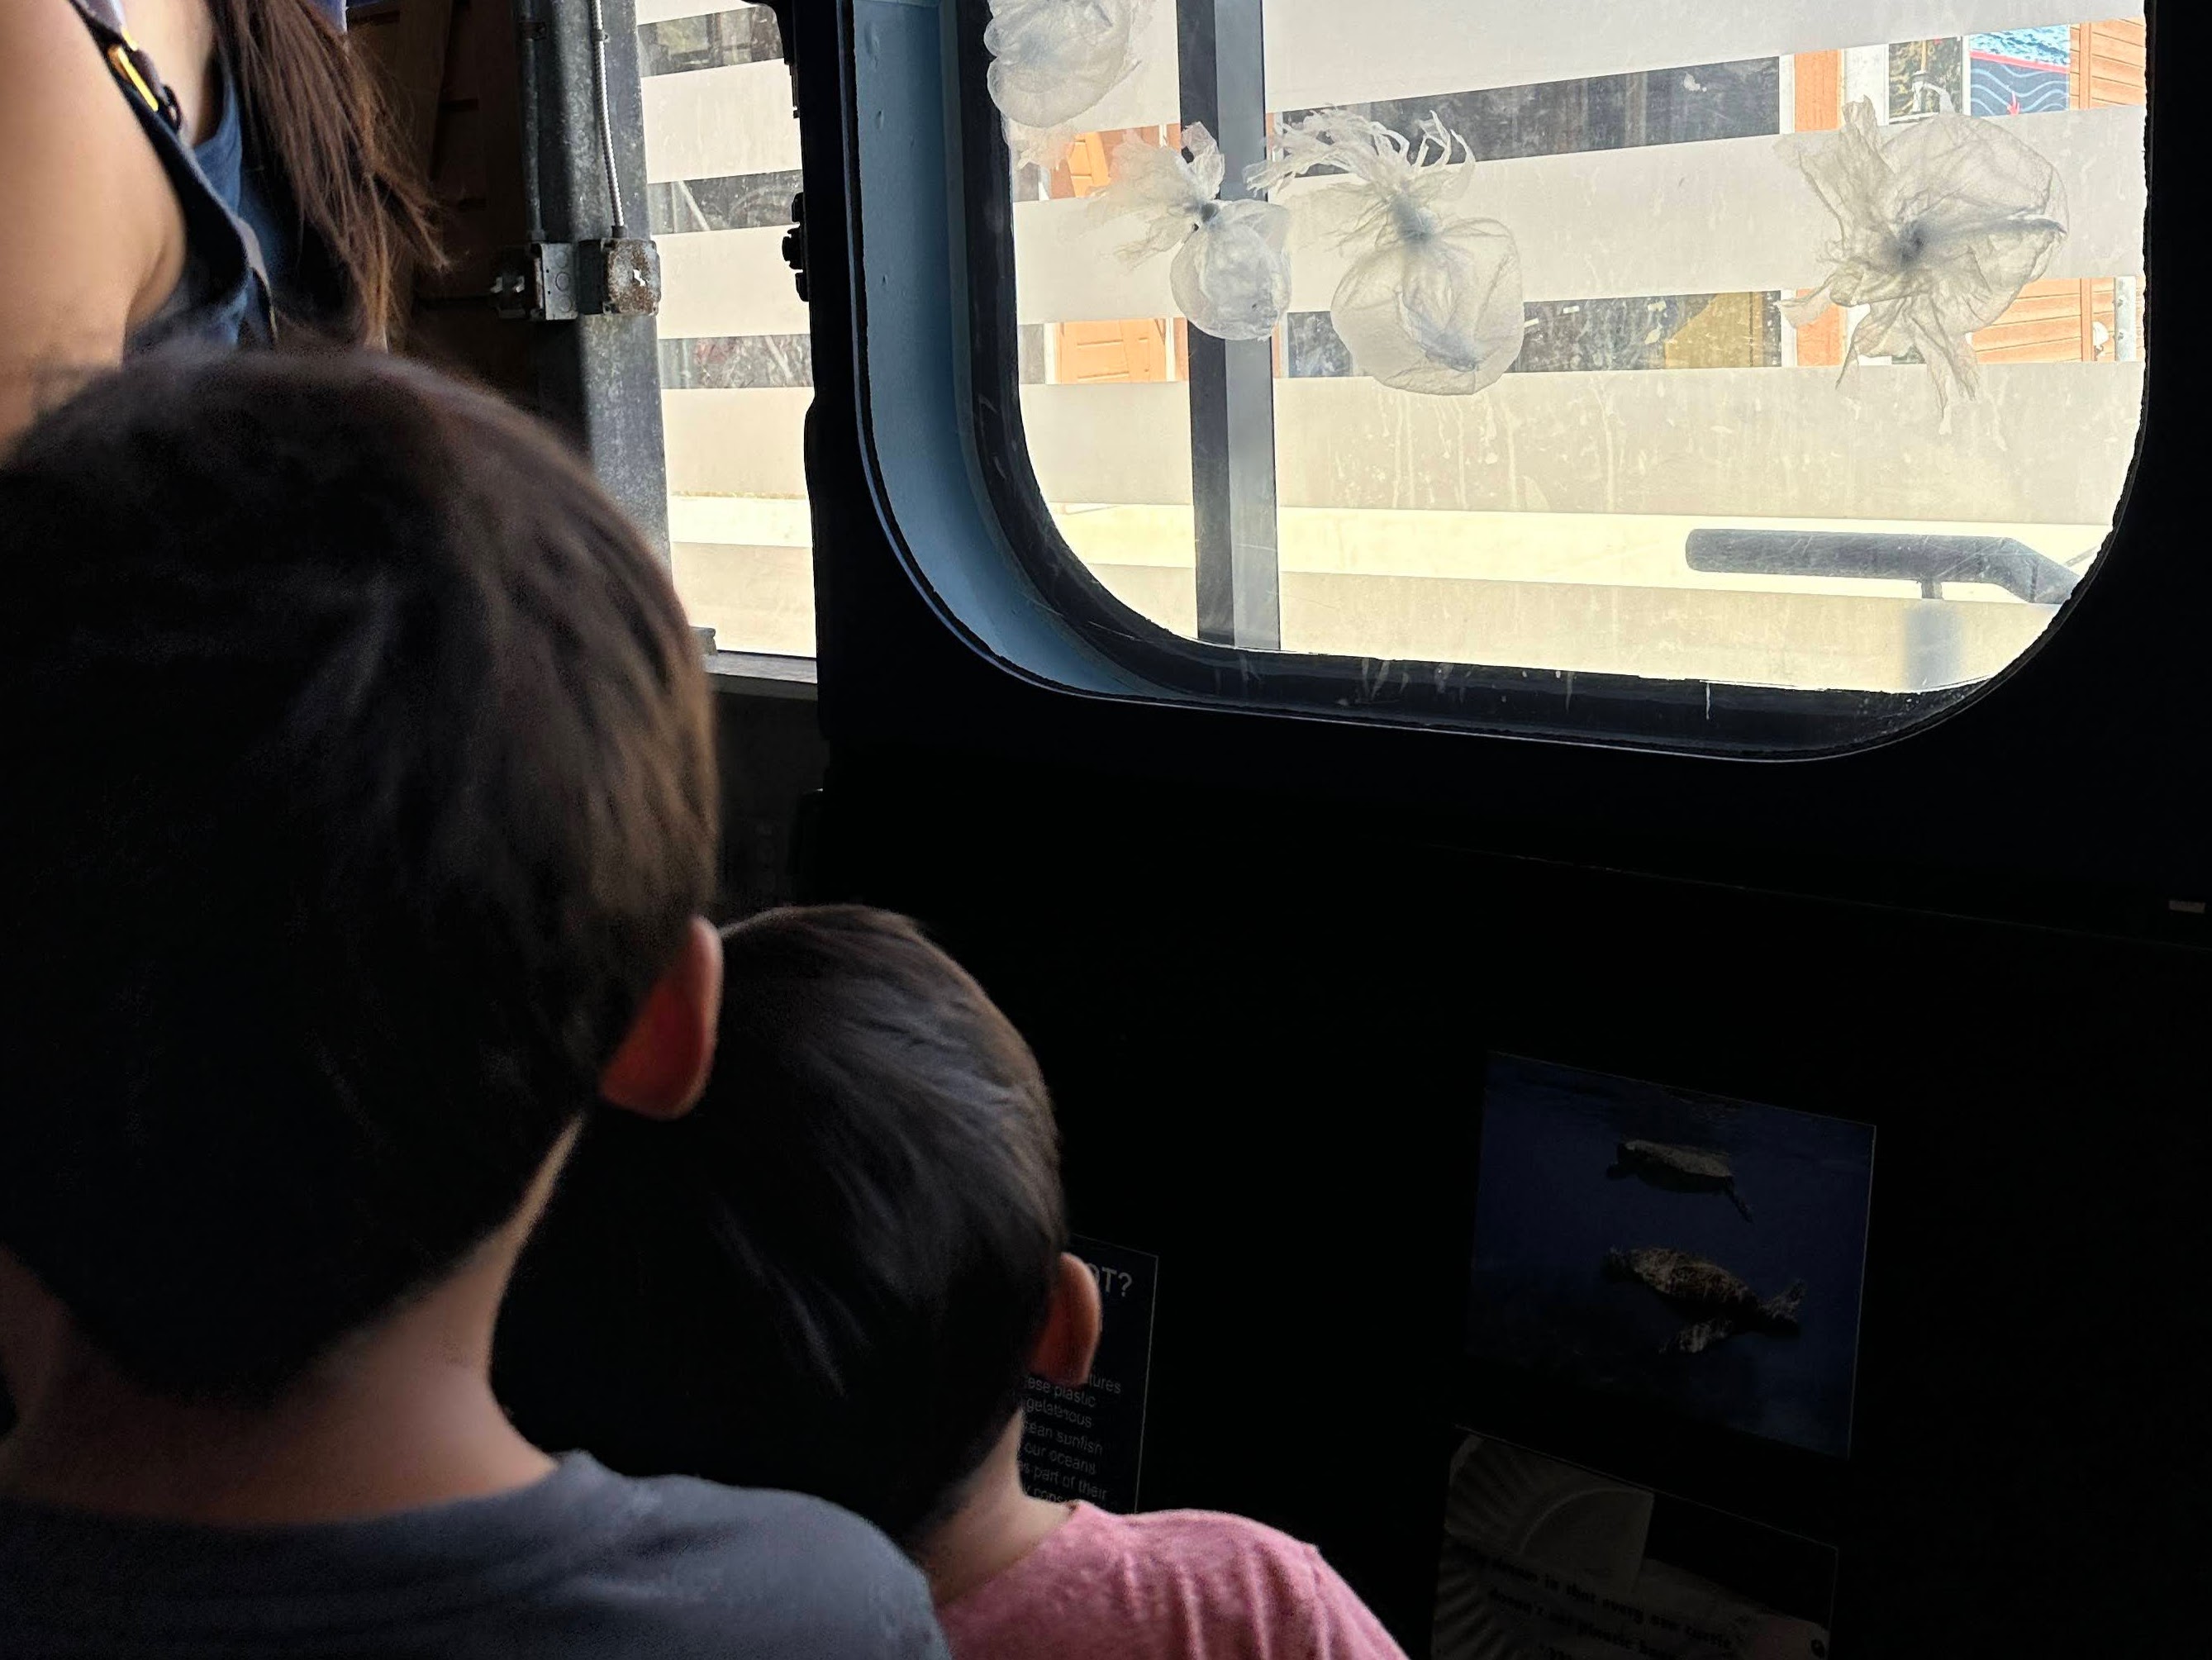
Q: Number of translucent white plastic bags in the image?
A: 4